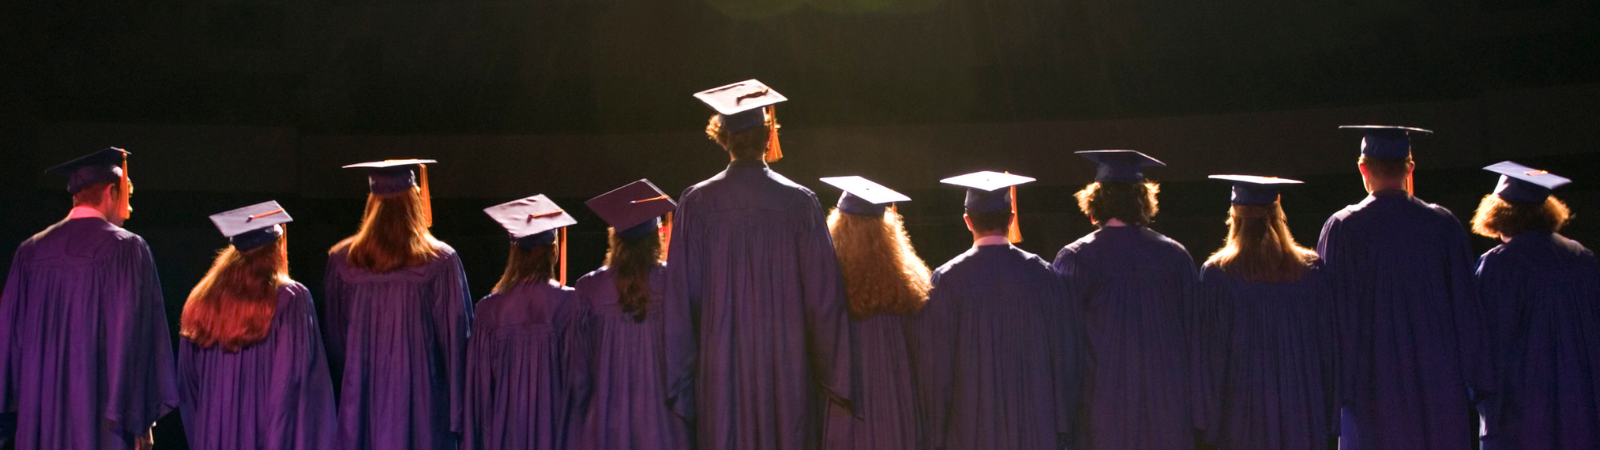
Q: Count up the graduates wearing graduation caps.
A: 12